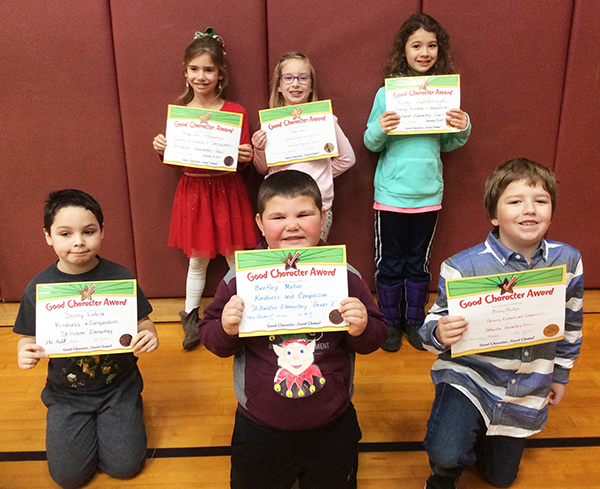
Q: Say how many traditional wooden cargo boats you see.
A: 0